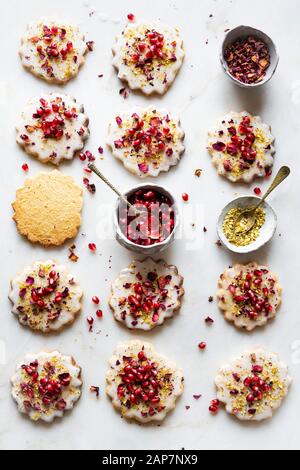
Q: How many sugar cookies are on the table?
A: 12